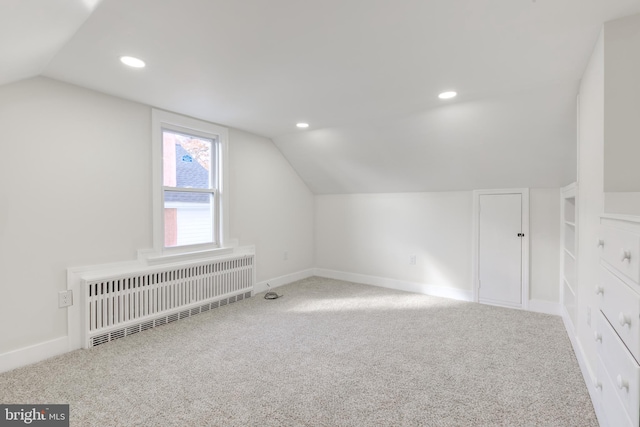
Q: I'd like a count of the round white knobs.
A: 7